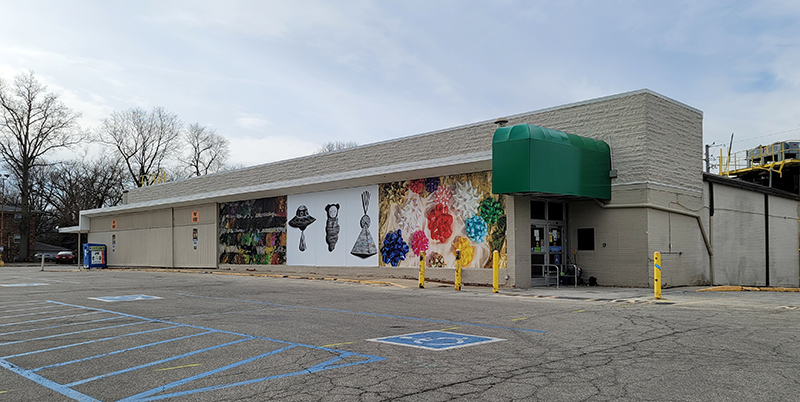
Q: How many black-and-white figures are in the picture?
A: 3